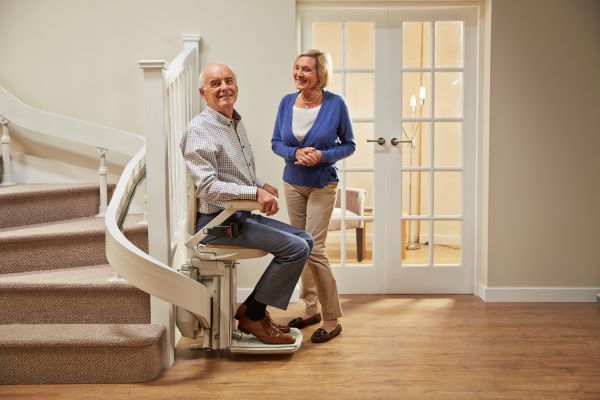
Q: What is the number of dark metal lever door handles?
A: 2